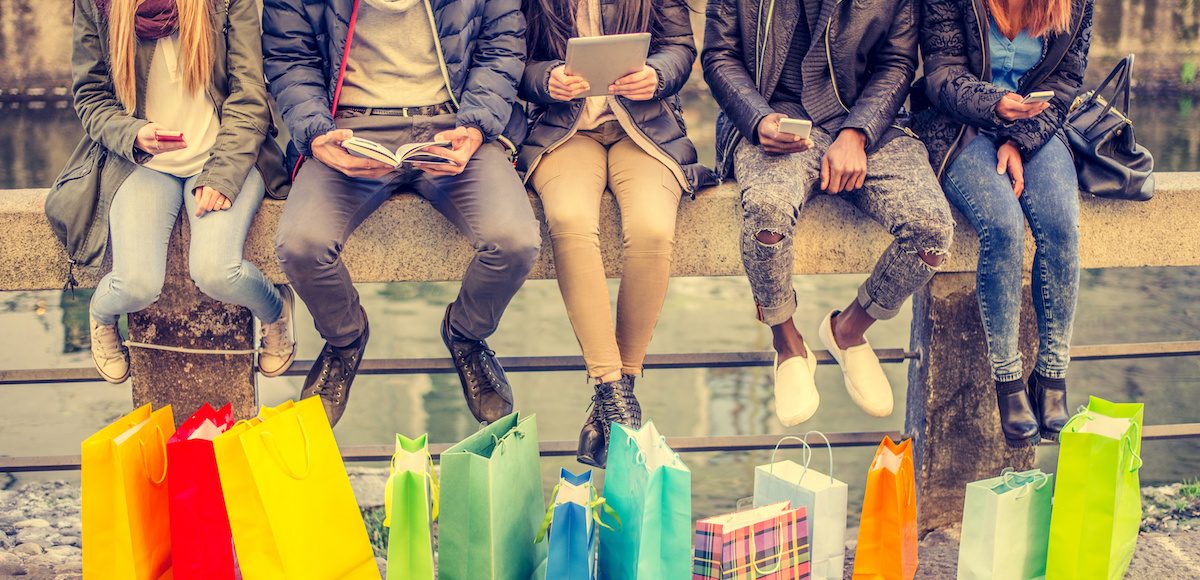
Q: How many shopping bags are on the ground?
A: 12